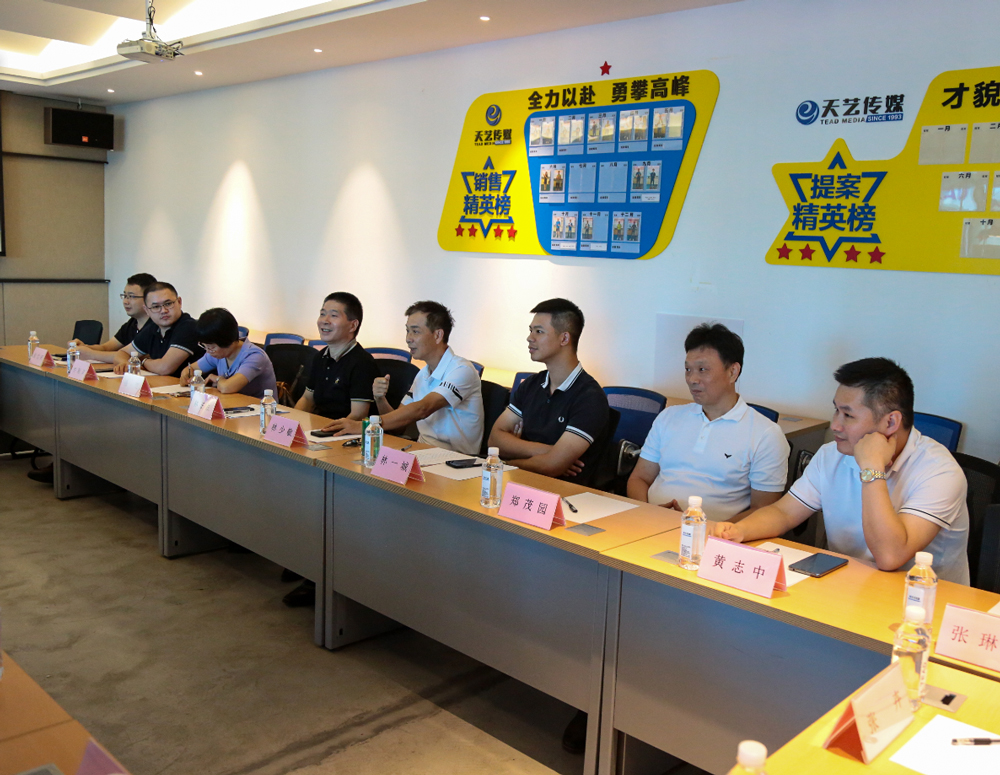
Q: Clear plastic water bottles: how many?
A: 11